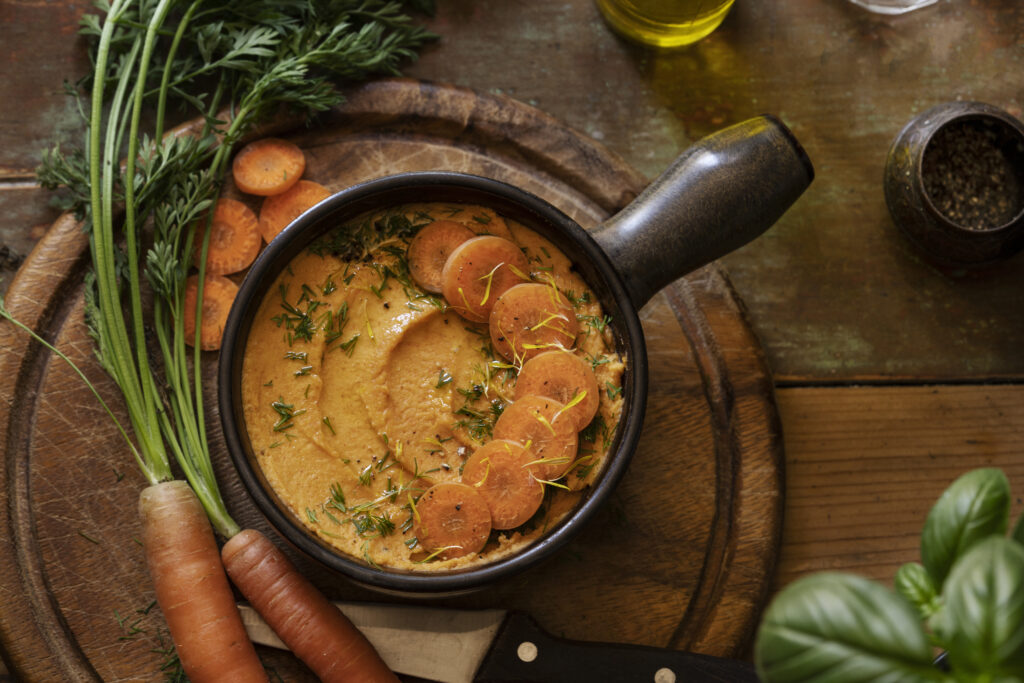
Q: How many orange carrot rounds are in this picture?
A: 11